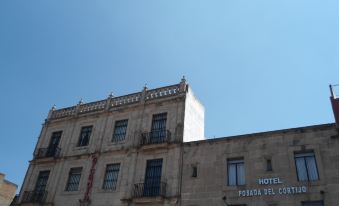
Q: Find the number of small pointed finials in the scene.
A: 5